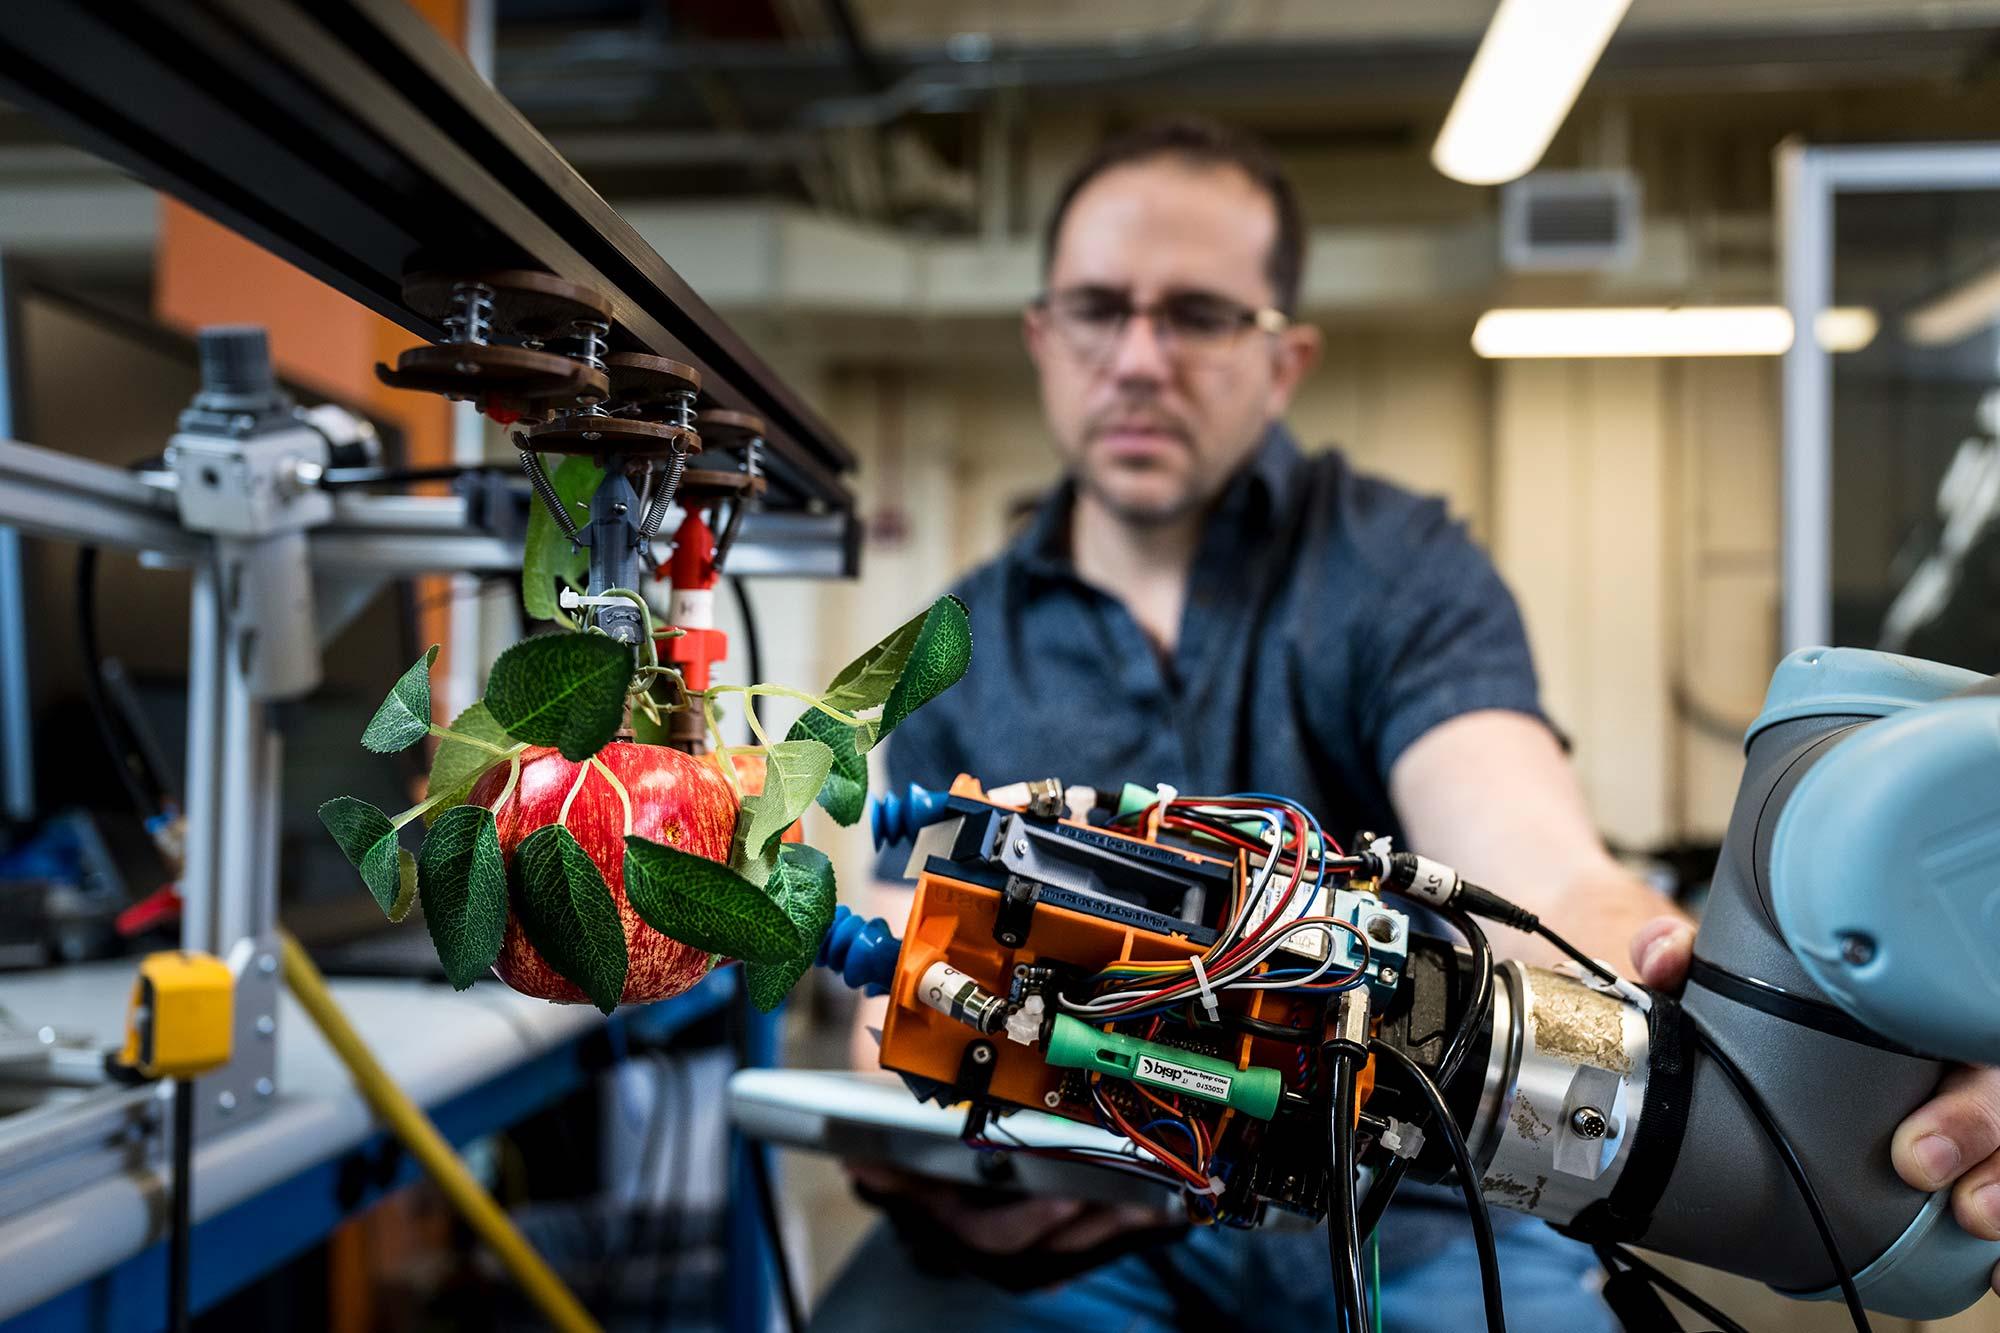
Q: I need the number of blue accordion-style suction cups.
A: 2